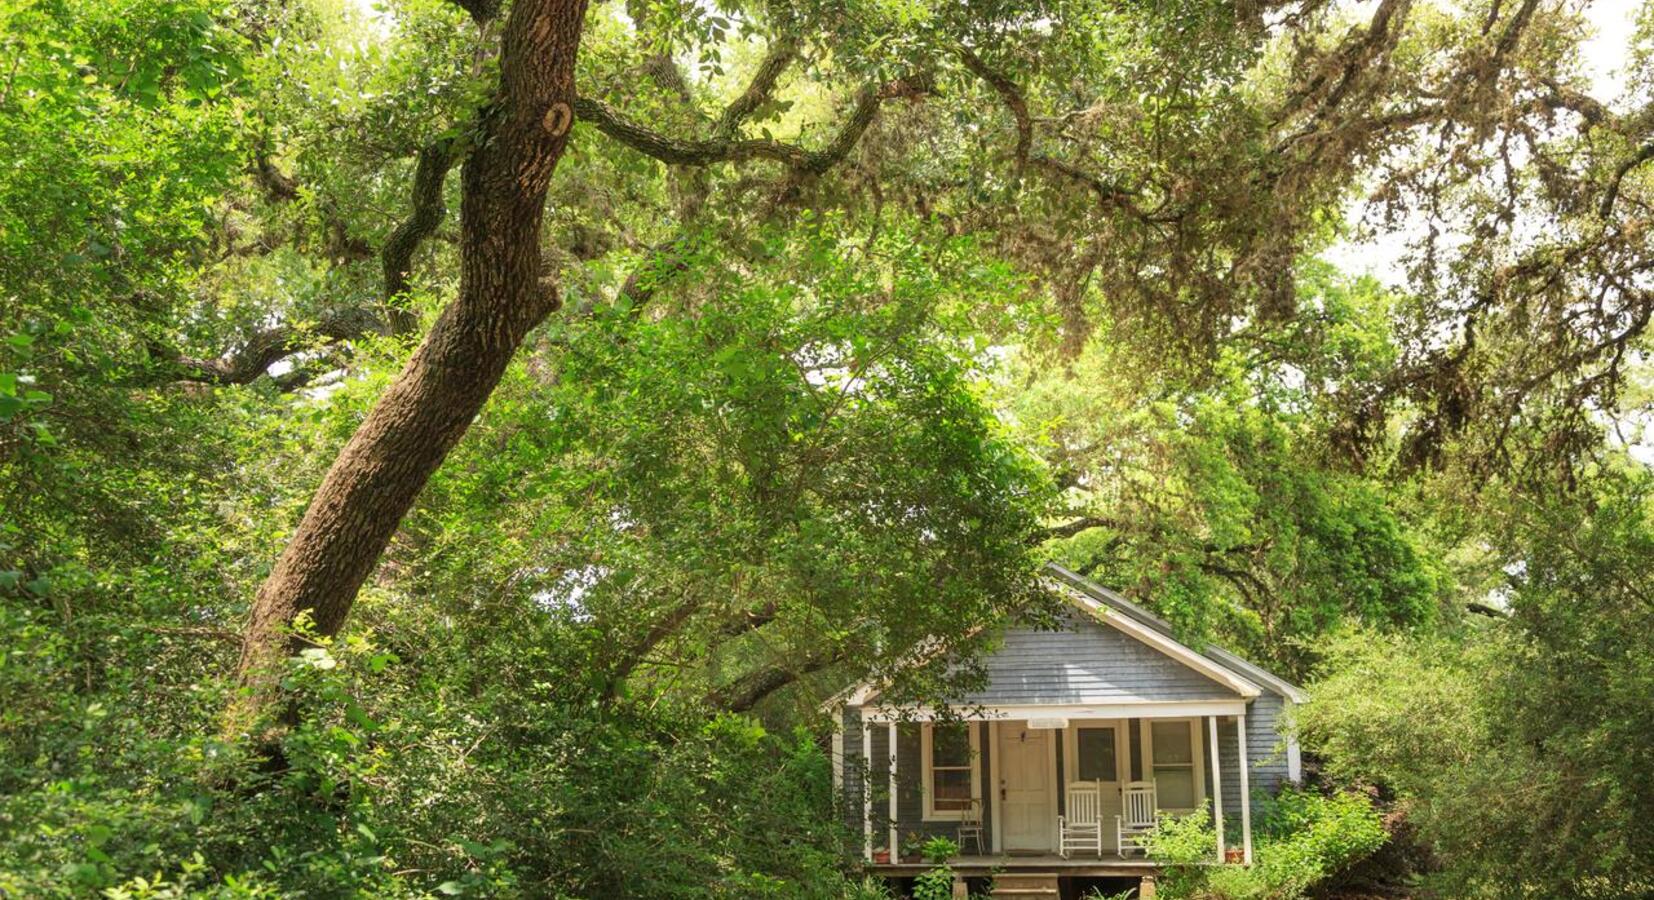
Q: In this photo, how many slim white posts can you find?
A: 4